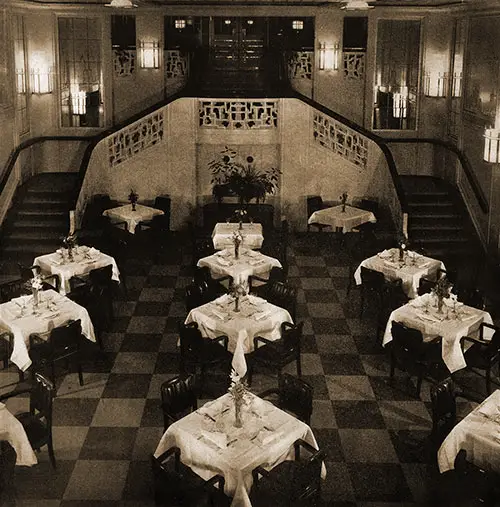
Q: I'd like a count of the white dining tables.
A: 12